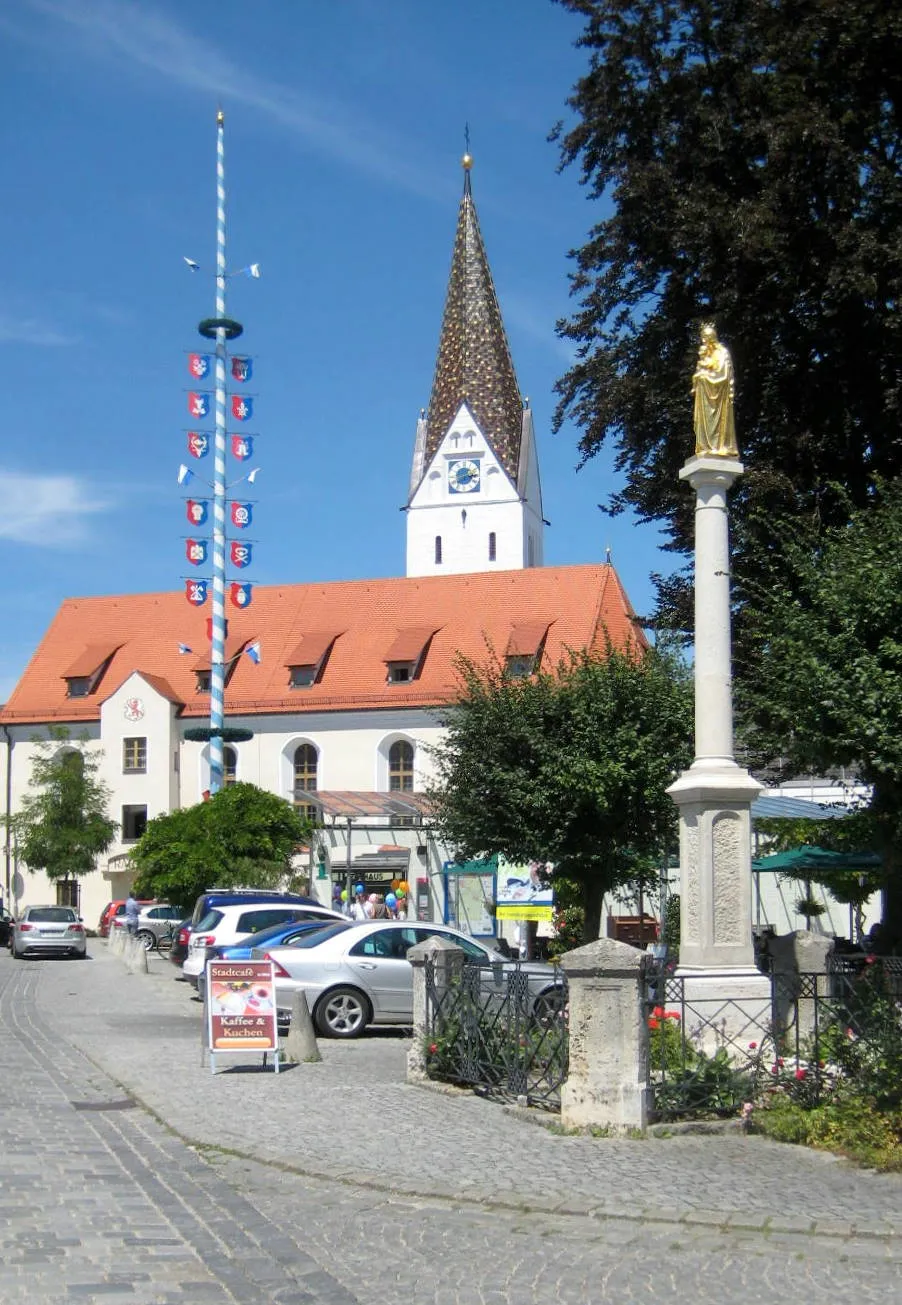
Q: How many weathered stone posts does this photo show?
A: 3